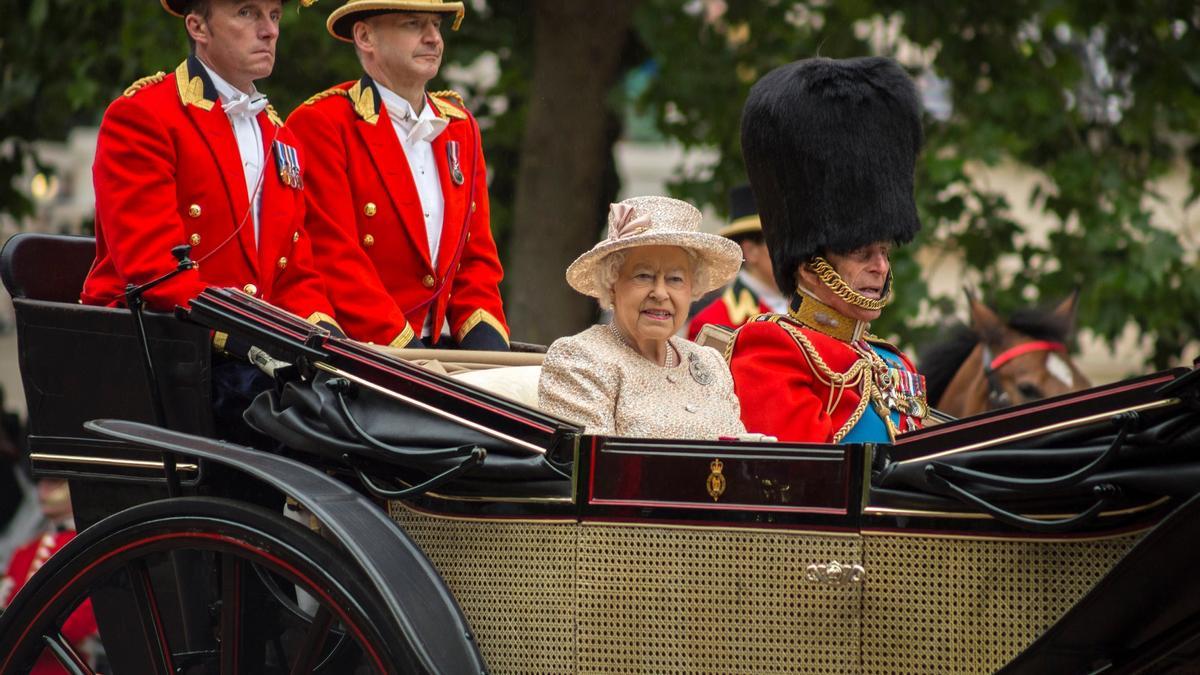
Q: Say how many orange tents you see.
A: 0